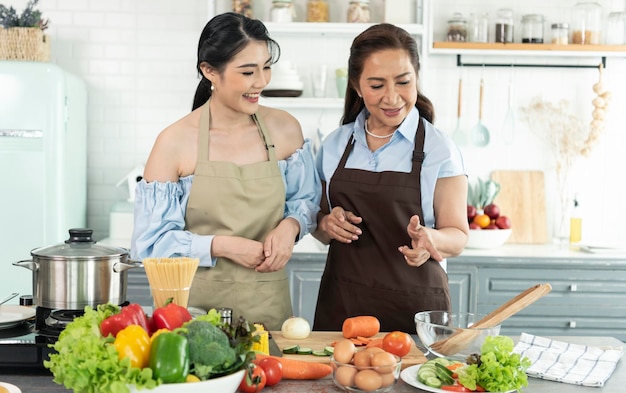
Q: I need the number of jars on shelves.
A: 11